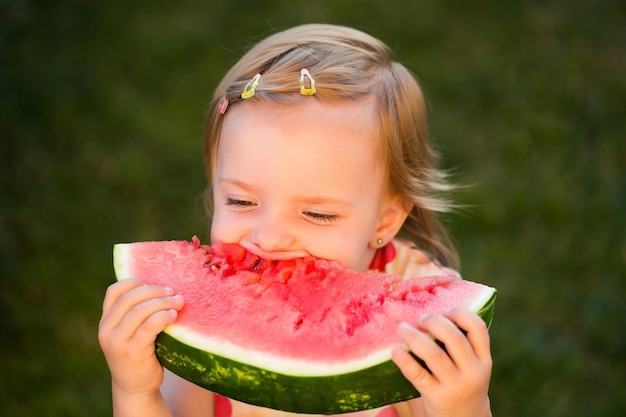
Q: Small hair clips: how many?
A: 3